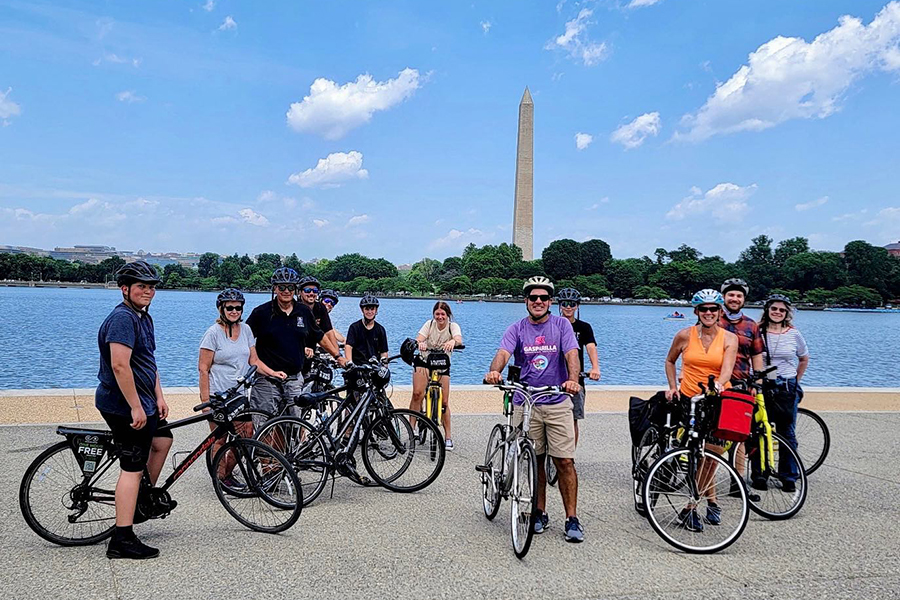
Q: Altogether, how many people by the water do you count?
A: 12